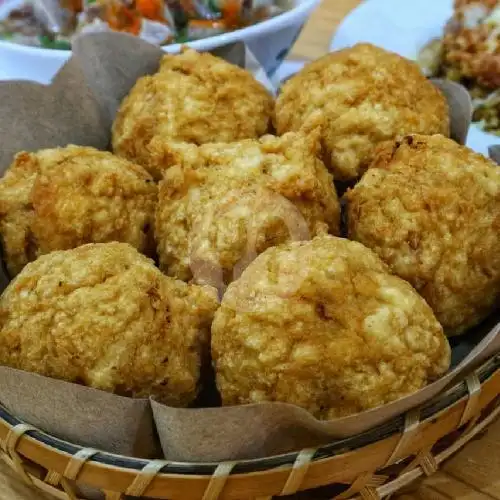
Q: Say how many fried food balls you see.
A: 7